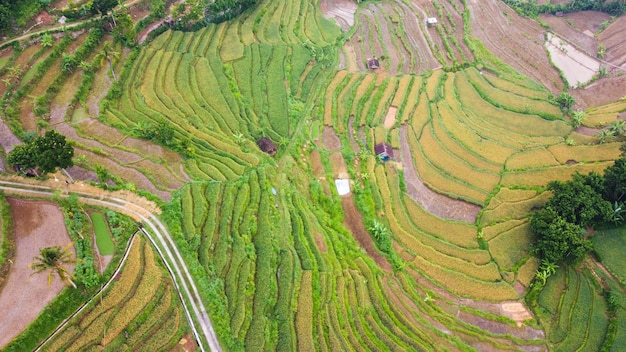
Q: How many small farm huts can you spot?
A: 4